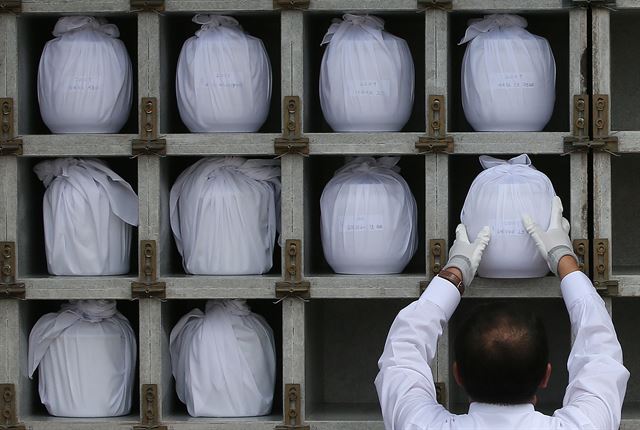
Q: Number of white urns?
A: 10